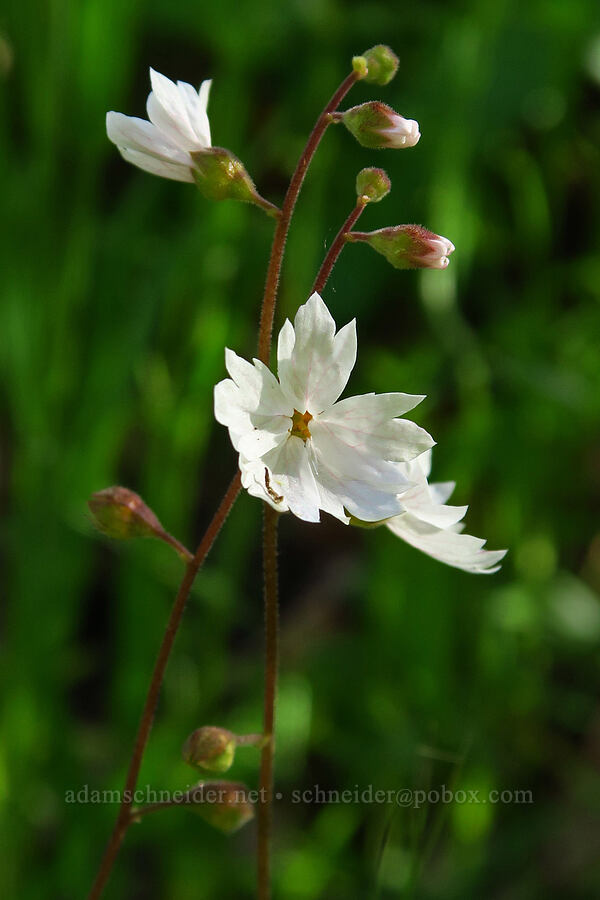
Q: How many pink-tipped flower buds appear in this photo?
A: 2